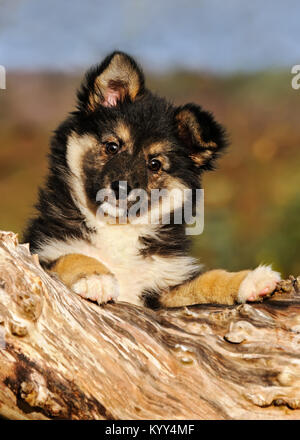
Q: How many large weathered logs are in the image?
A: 1